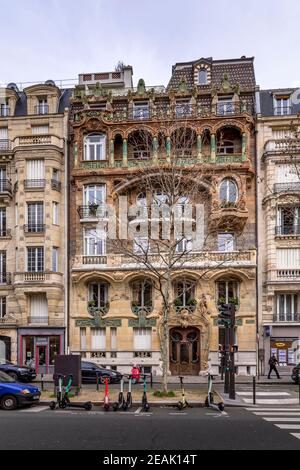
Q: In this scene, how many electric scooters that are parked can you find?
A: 8